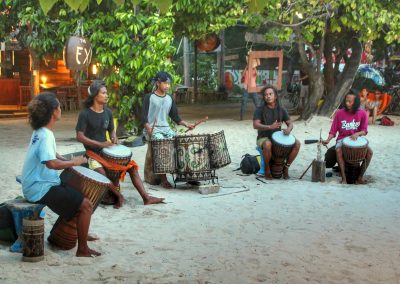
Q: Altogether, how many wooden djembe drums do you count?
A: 4